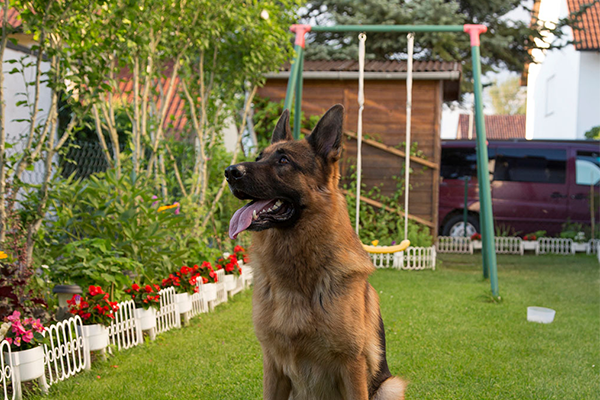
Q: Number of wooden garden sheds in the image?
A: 1